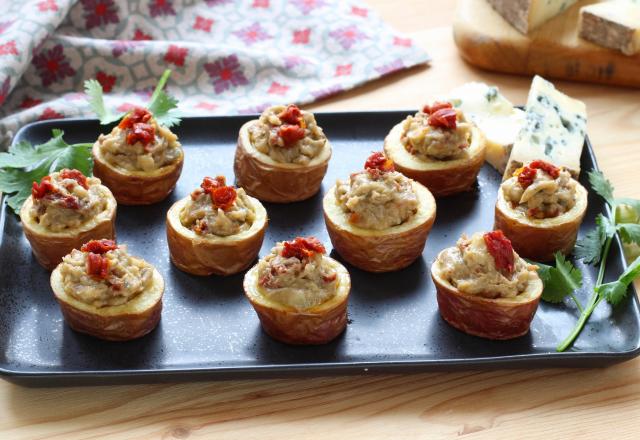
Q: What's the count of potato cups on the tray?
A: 10